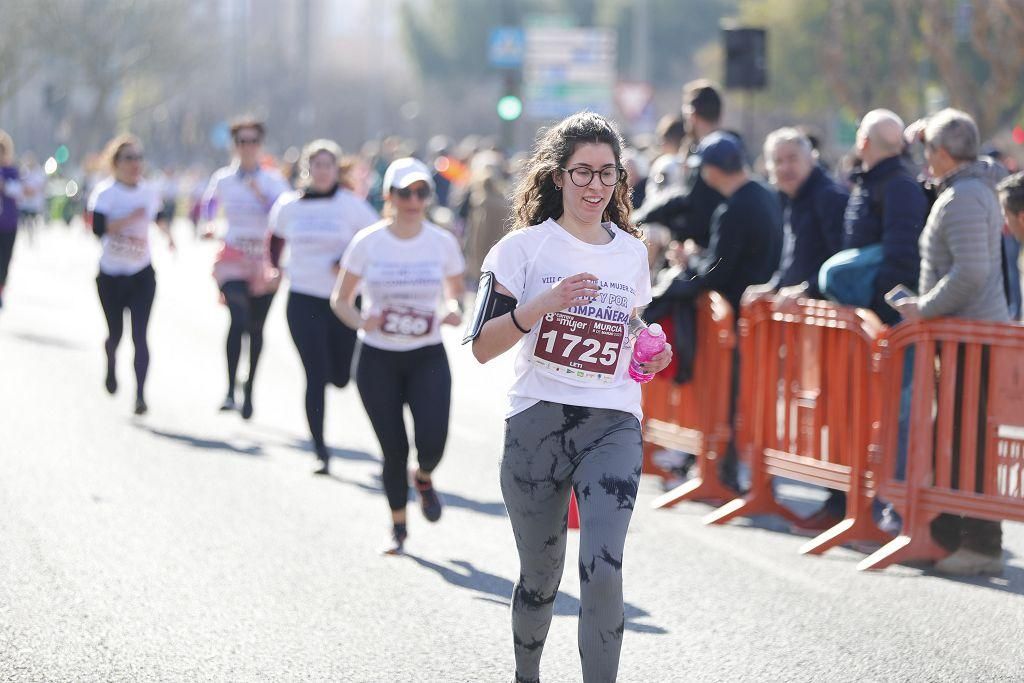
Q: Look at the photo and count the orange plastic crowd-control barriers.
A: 3